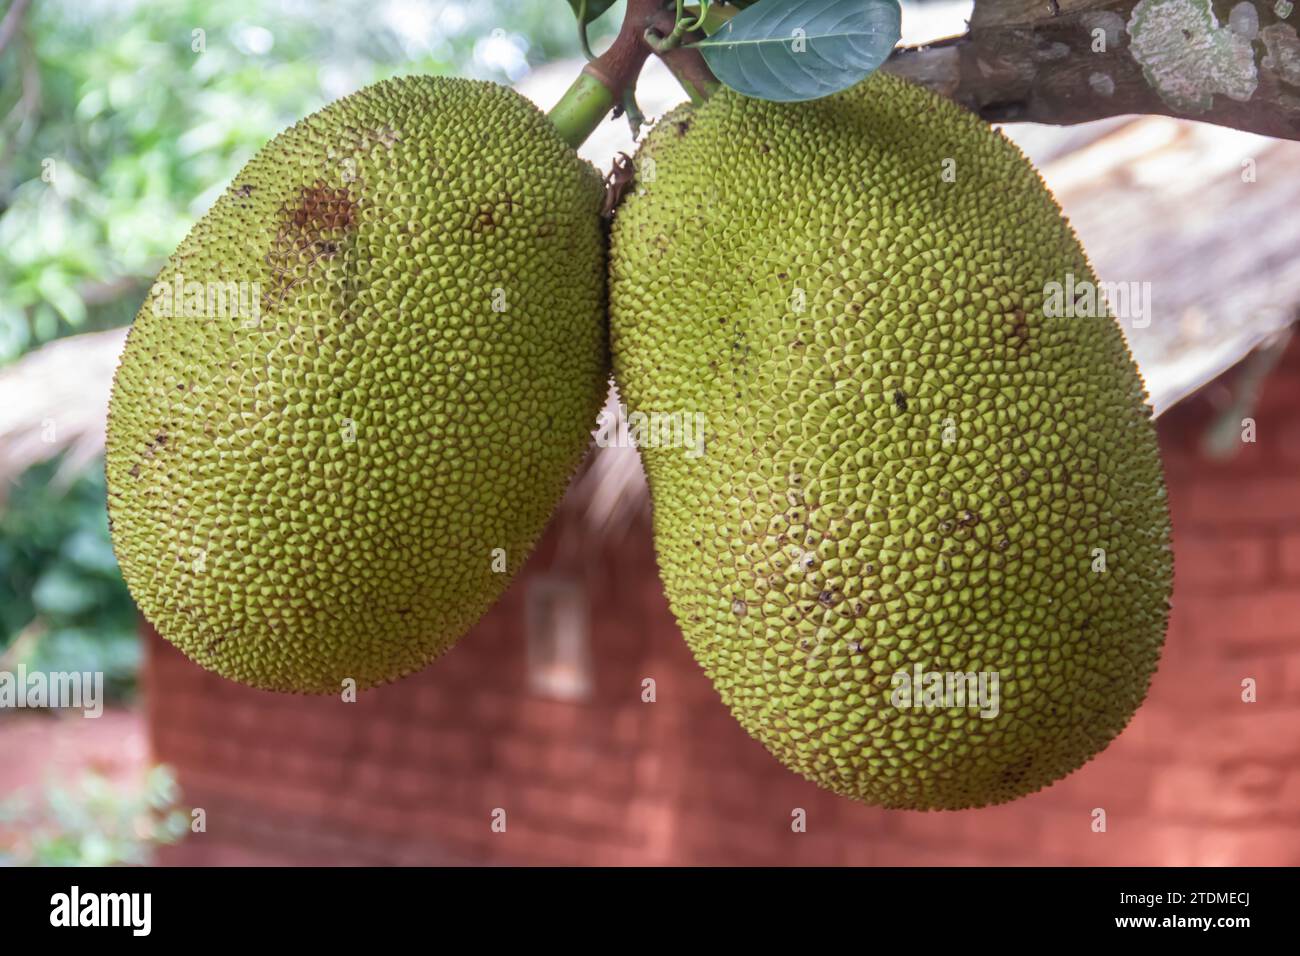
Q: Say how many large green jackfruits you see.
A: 2